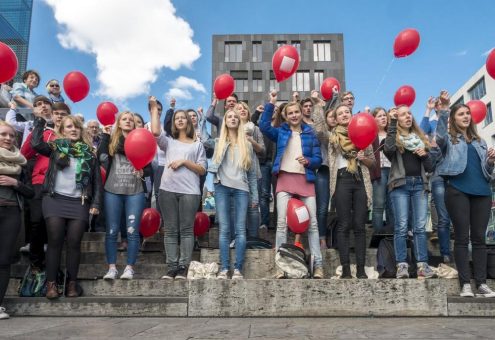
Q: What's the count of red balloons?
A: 15